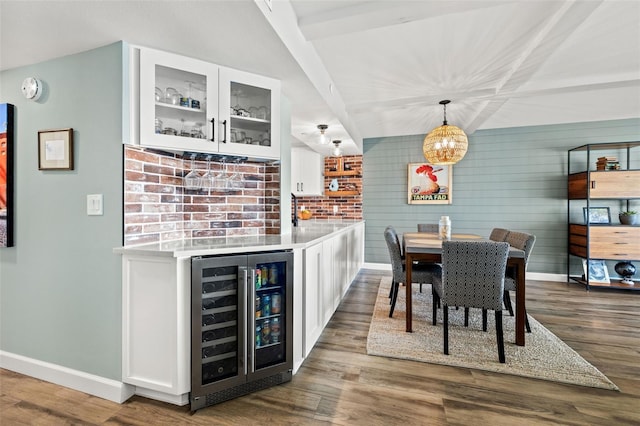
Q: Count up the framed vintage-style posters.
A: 1